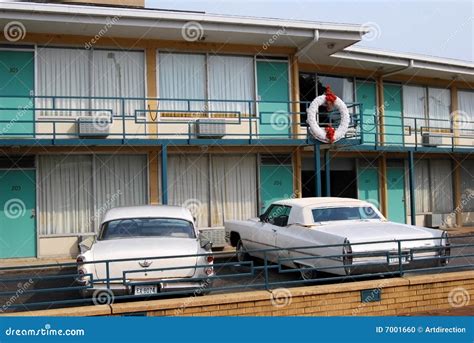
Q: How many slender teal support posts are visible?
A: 4